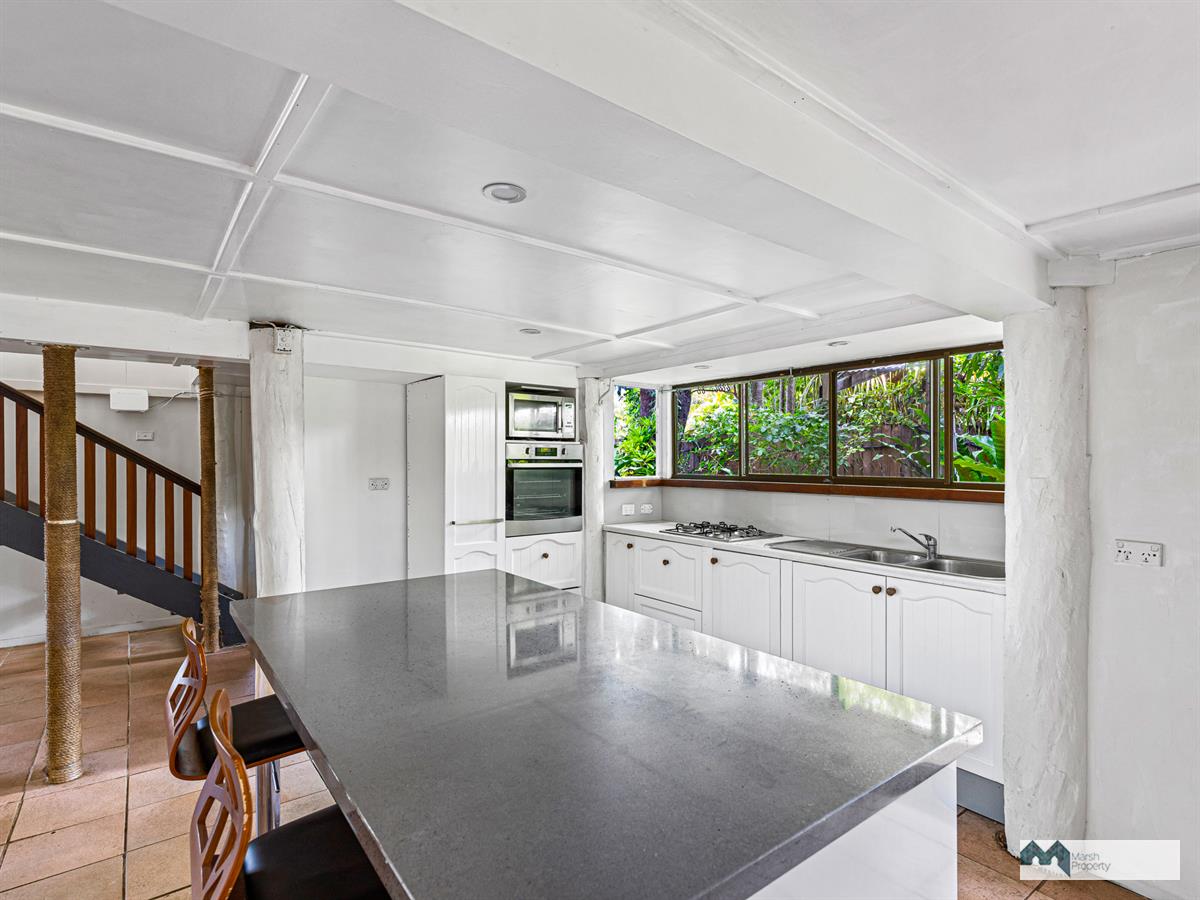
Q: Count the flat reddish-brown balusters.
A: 9